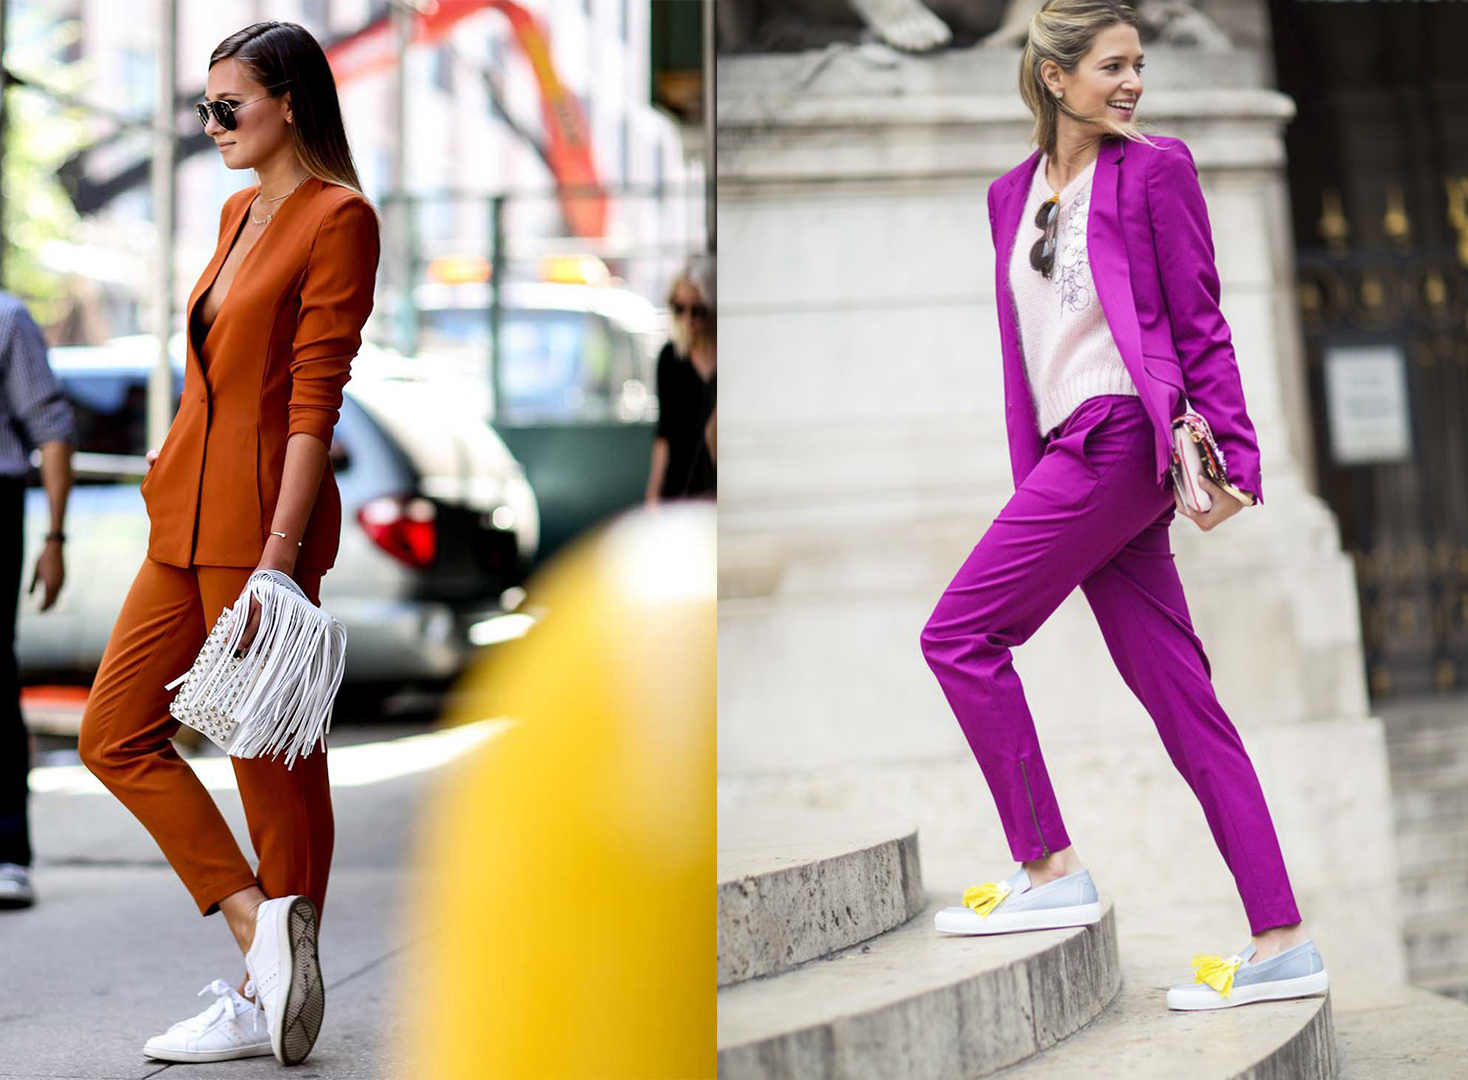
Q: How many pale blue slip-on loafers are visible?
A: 2